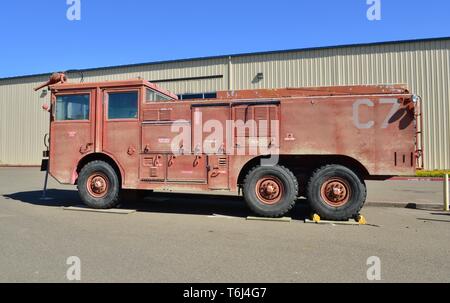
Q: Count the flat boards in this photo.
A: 3